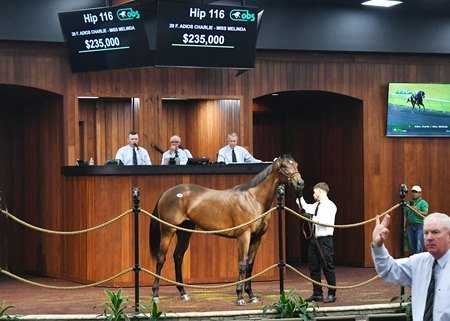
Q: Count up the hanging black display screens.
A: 2